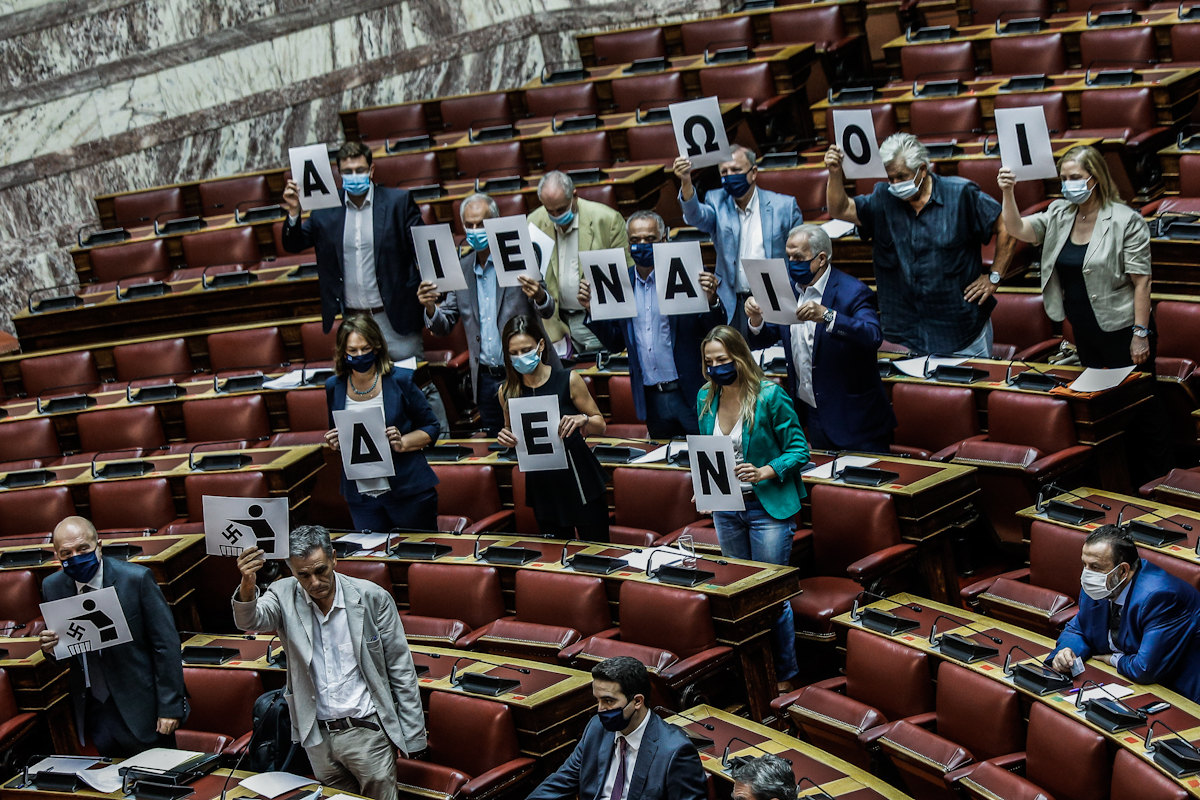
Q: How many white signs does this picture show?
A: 15